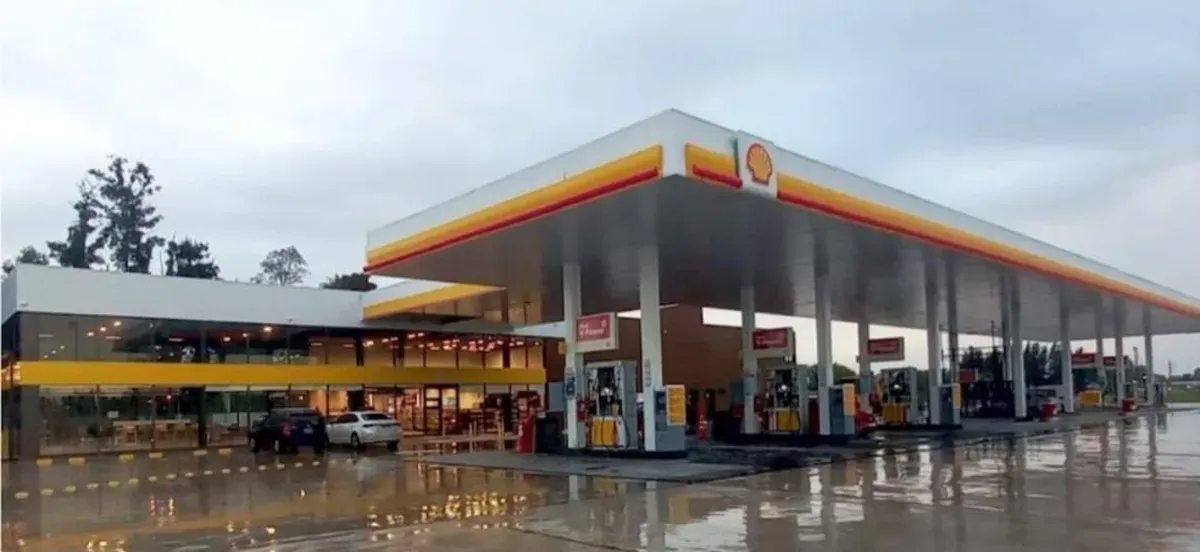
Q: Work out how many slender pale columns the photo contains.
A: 13